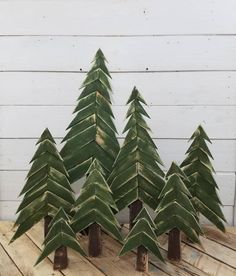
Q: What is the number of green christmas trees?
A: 8